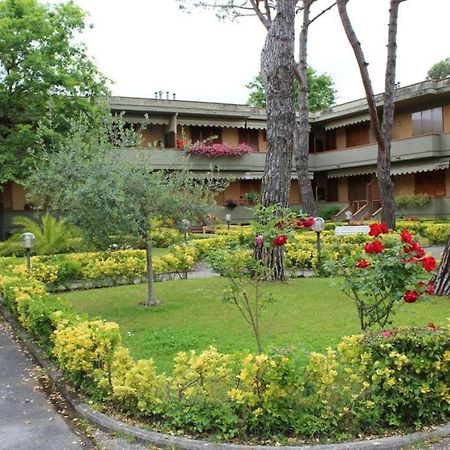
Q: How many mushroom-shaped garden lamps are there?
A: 5